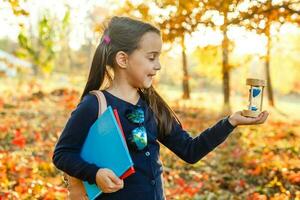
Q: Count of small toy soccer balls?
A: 0